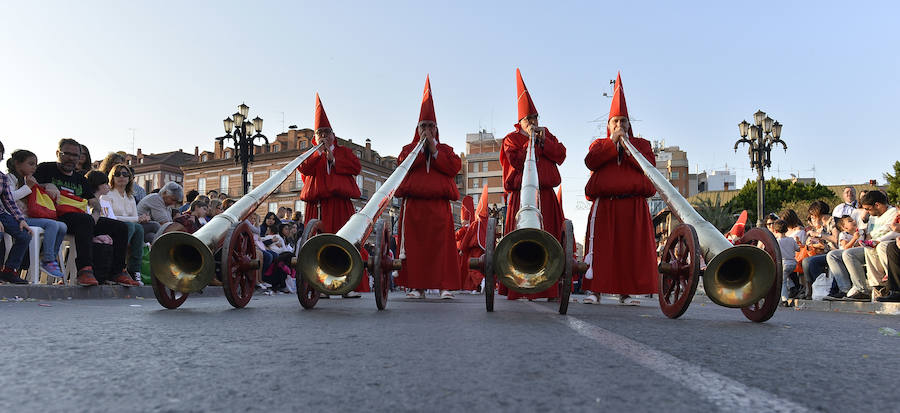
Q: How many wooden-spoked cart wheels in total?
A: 8